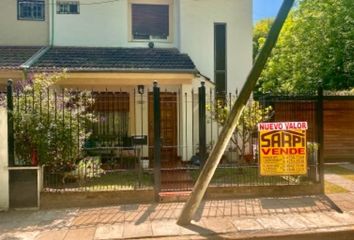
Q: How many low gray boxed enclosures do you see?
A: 1